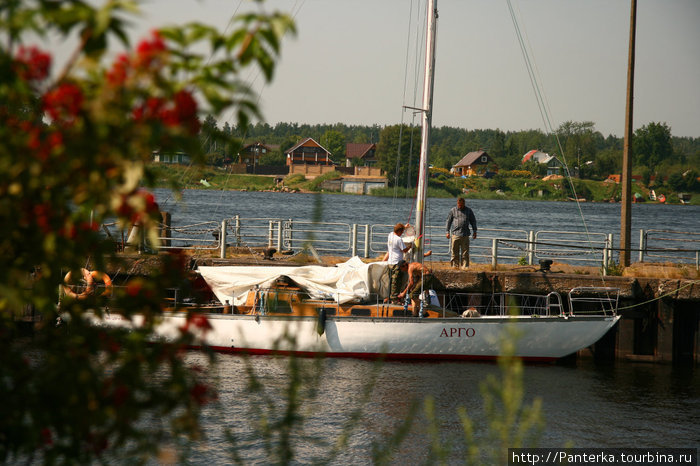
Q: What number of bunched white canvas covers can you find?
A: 1